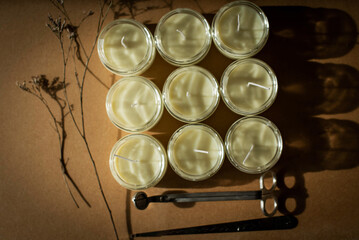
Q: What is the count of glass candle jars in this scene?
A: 9